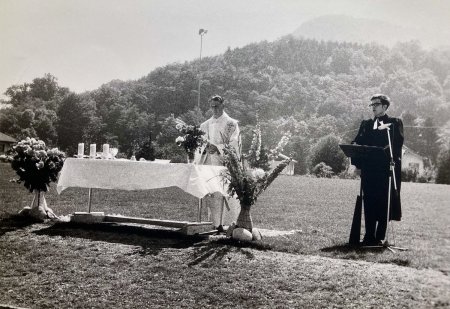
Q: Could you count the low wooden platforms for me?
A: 1